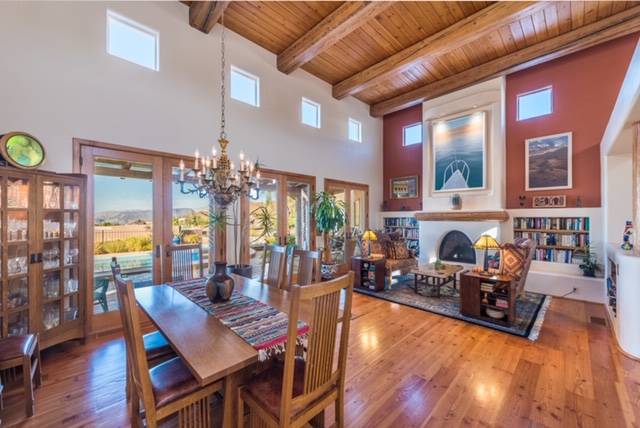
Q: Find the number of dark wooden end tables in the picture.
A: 2